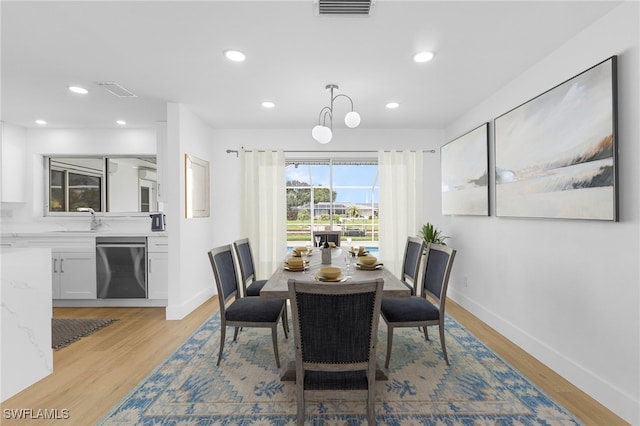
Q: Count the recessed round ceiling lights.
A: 7